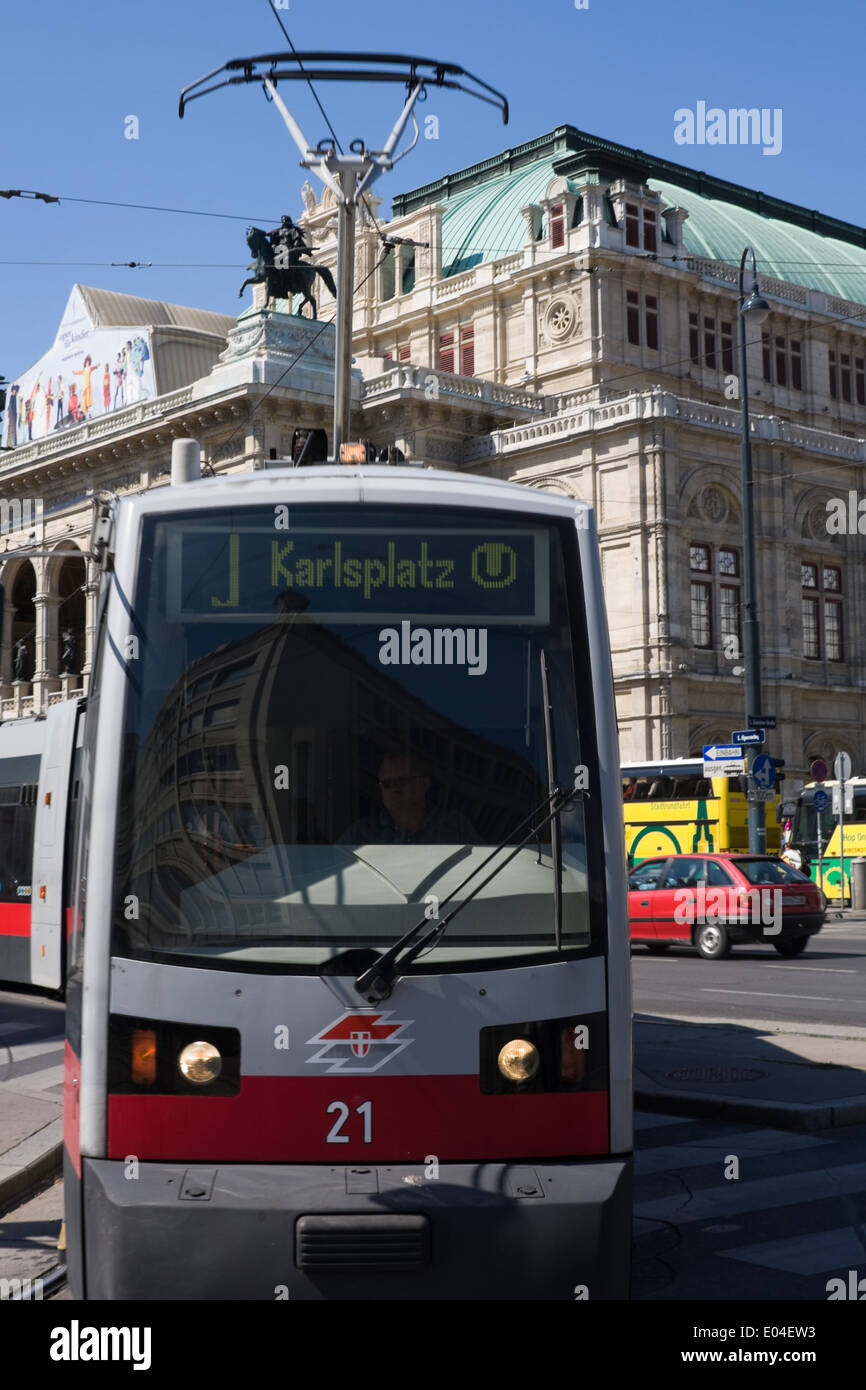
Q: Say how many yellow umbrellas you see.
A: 0